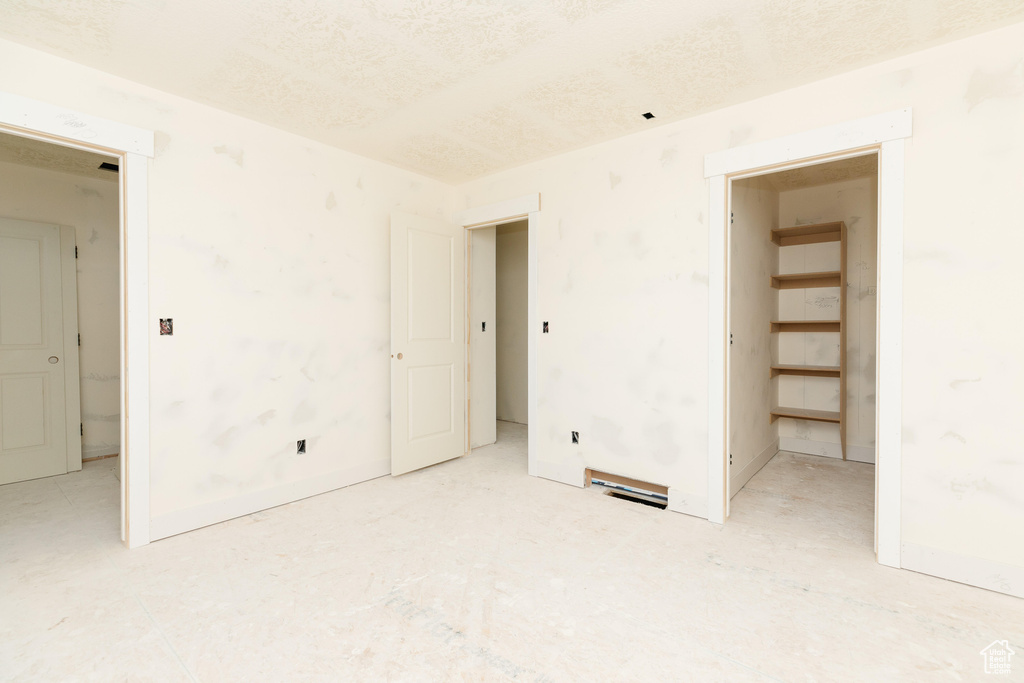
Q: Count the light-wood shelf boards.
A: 5